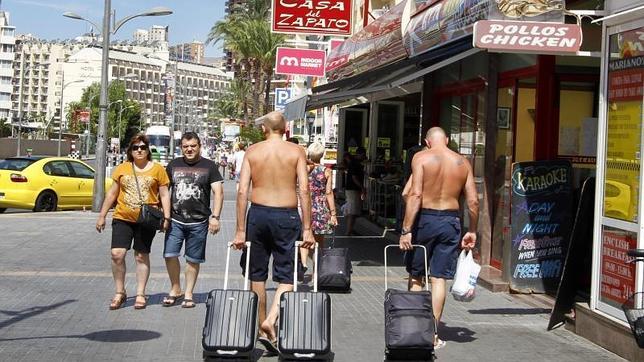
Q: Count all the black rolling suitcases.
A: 4